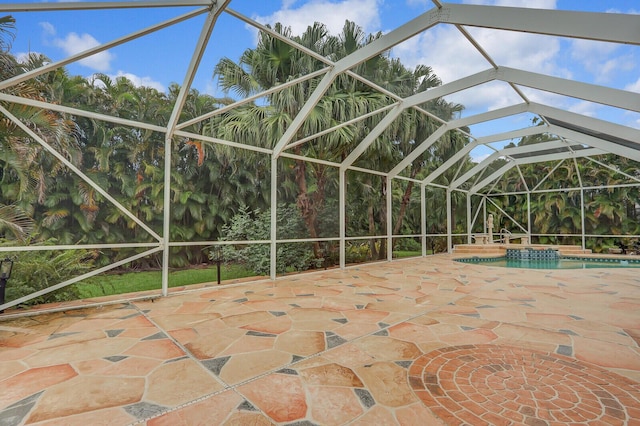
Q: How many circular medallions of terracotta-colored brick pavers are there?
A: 1